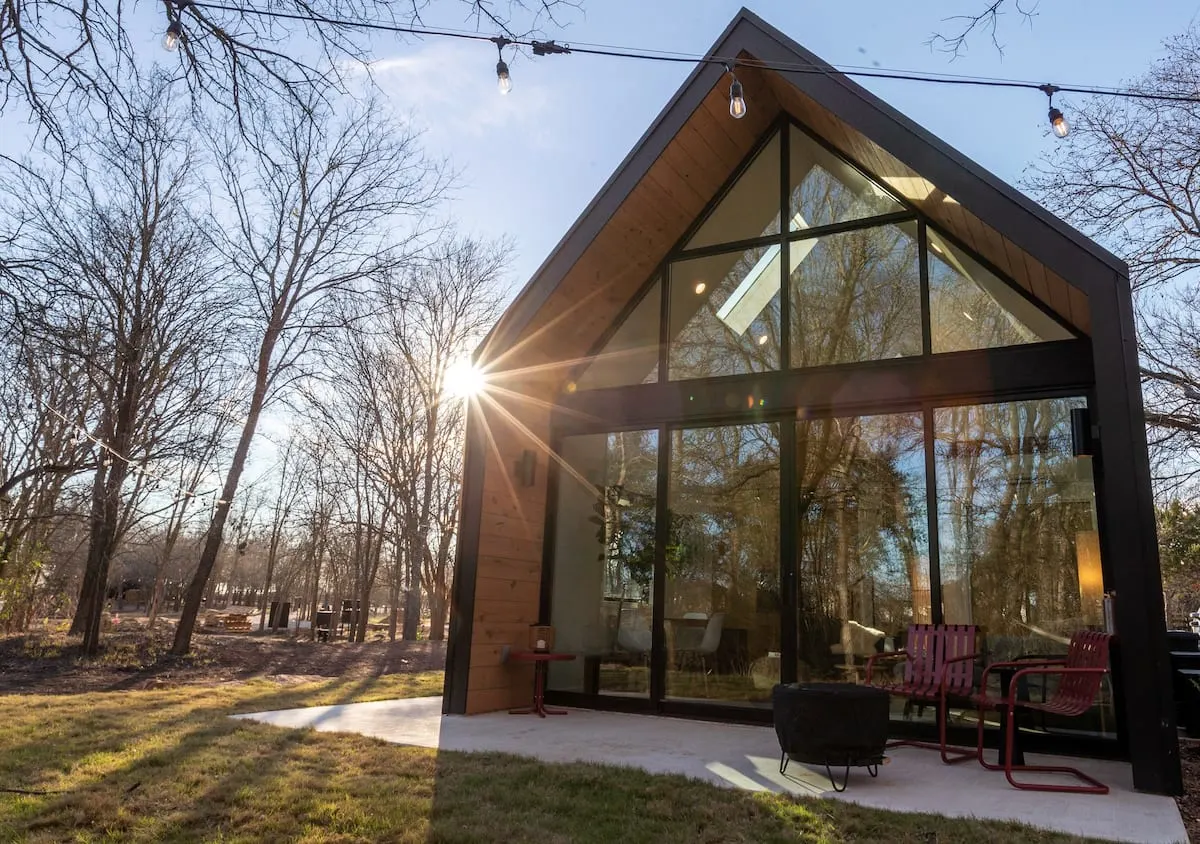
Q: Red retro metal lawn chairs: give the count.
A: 2